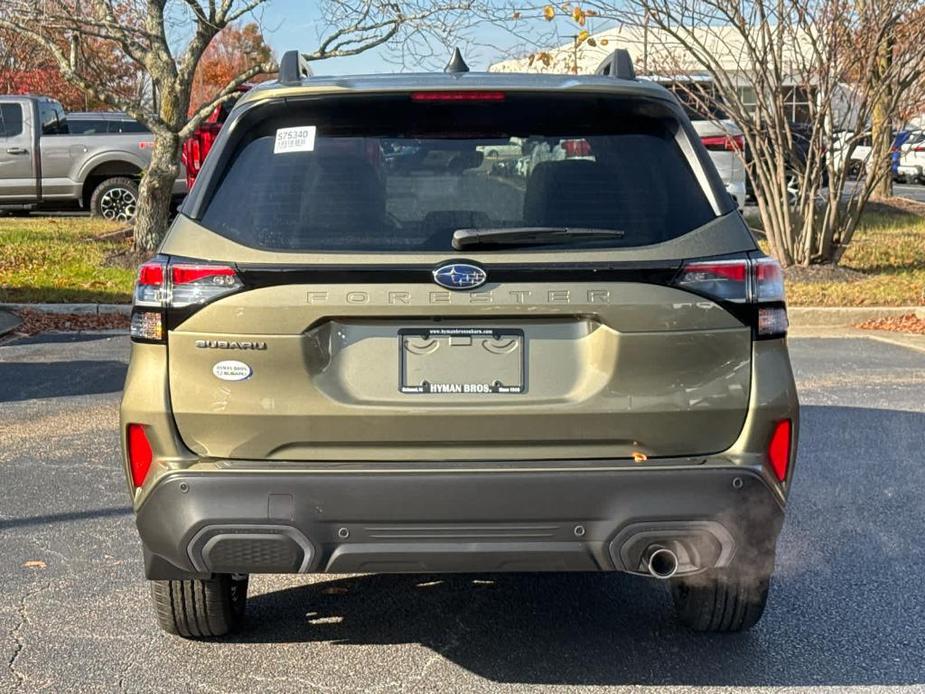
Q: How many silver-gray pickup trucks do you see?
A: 1